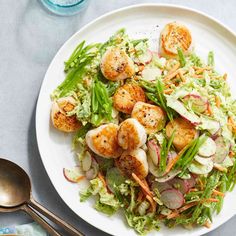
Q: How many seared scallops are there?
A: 9